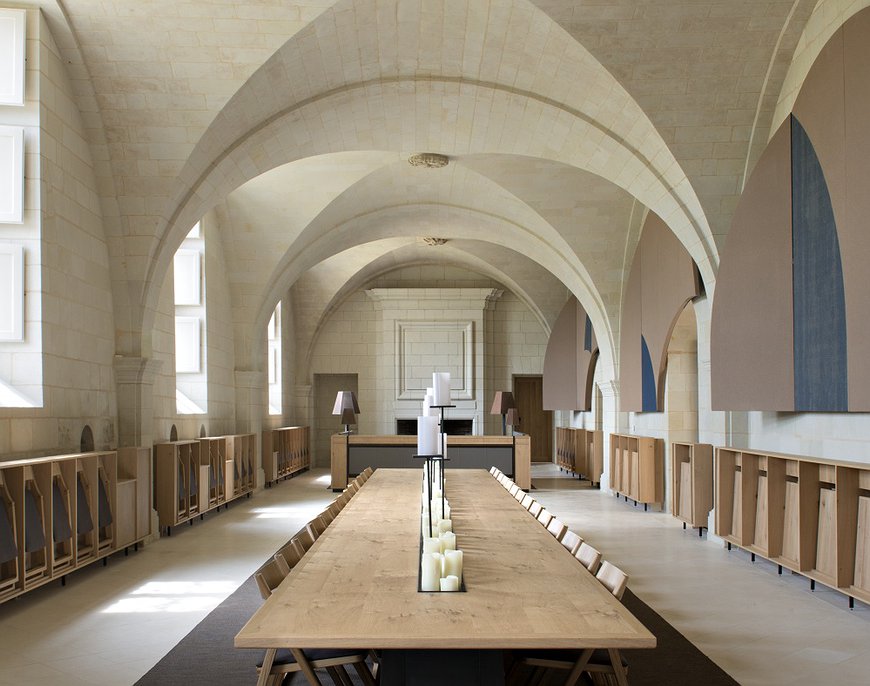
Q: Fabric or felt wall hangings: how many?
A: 3